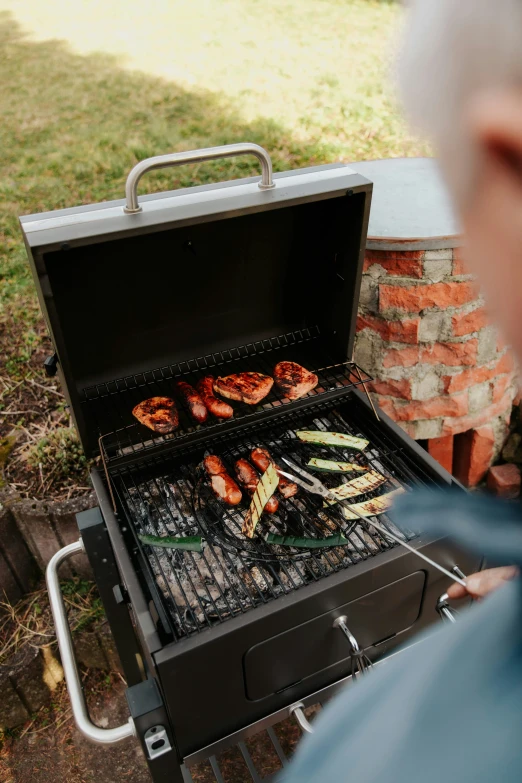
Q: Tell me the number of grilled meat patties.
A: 3